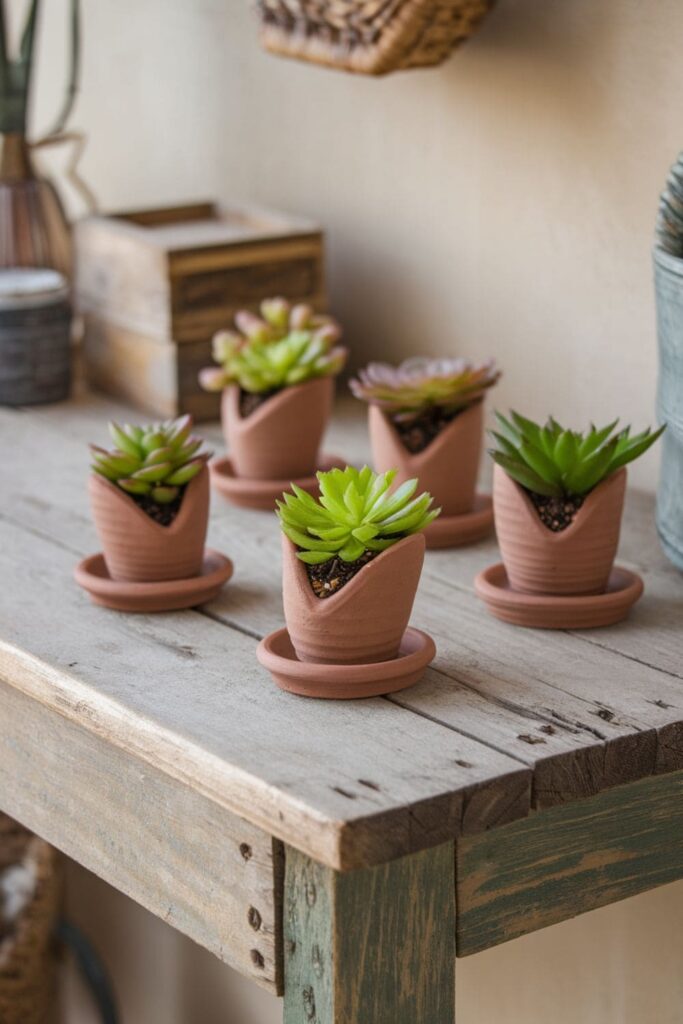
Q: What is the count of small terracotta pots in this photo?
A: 5